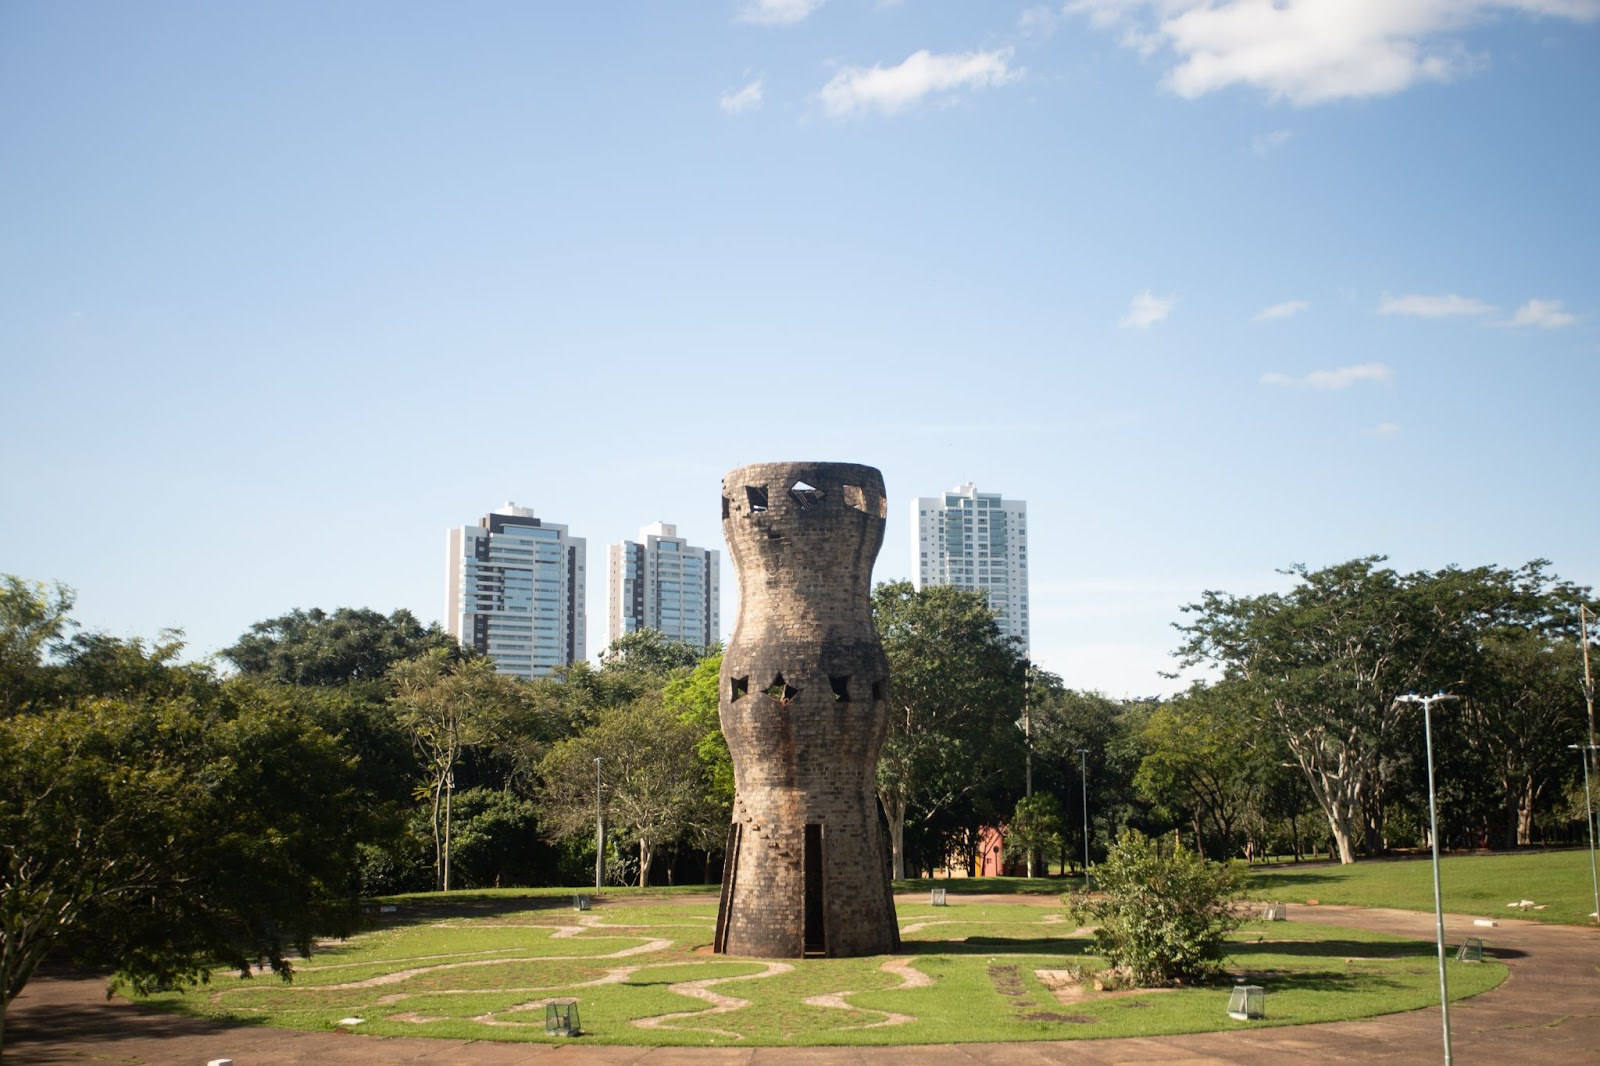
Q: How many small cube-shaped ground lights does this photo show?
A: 6